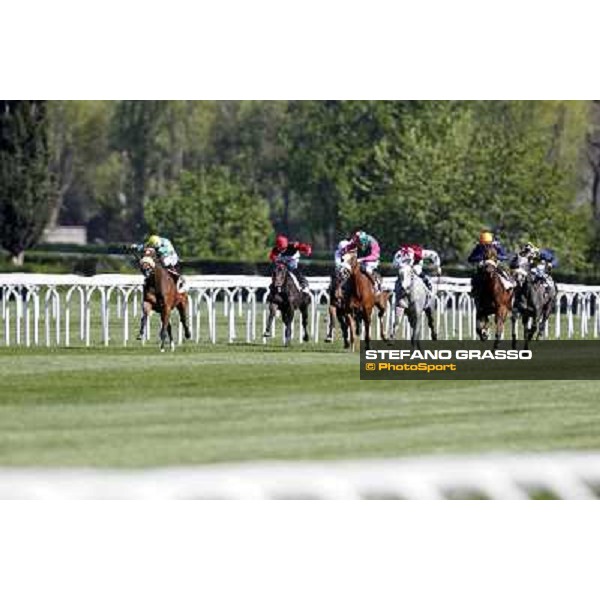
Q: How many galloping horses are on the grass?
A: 7